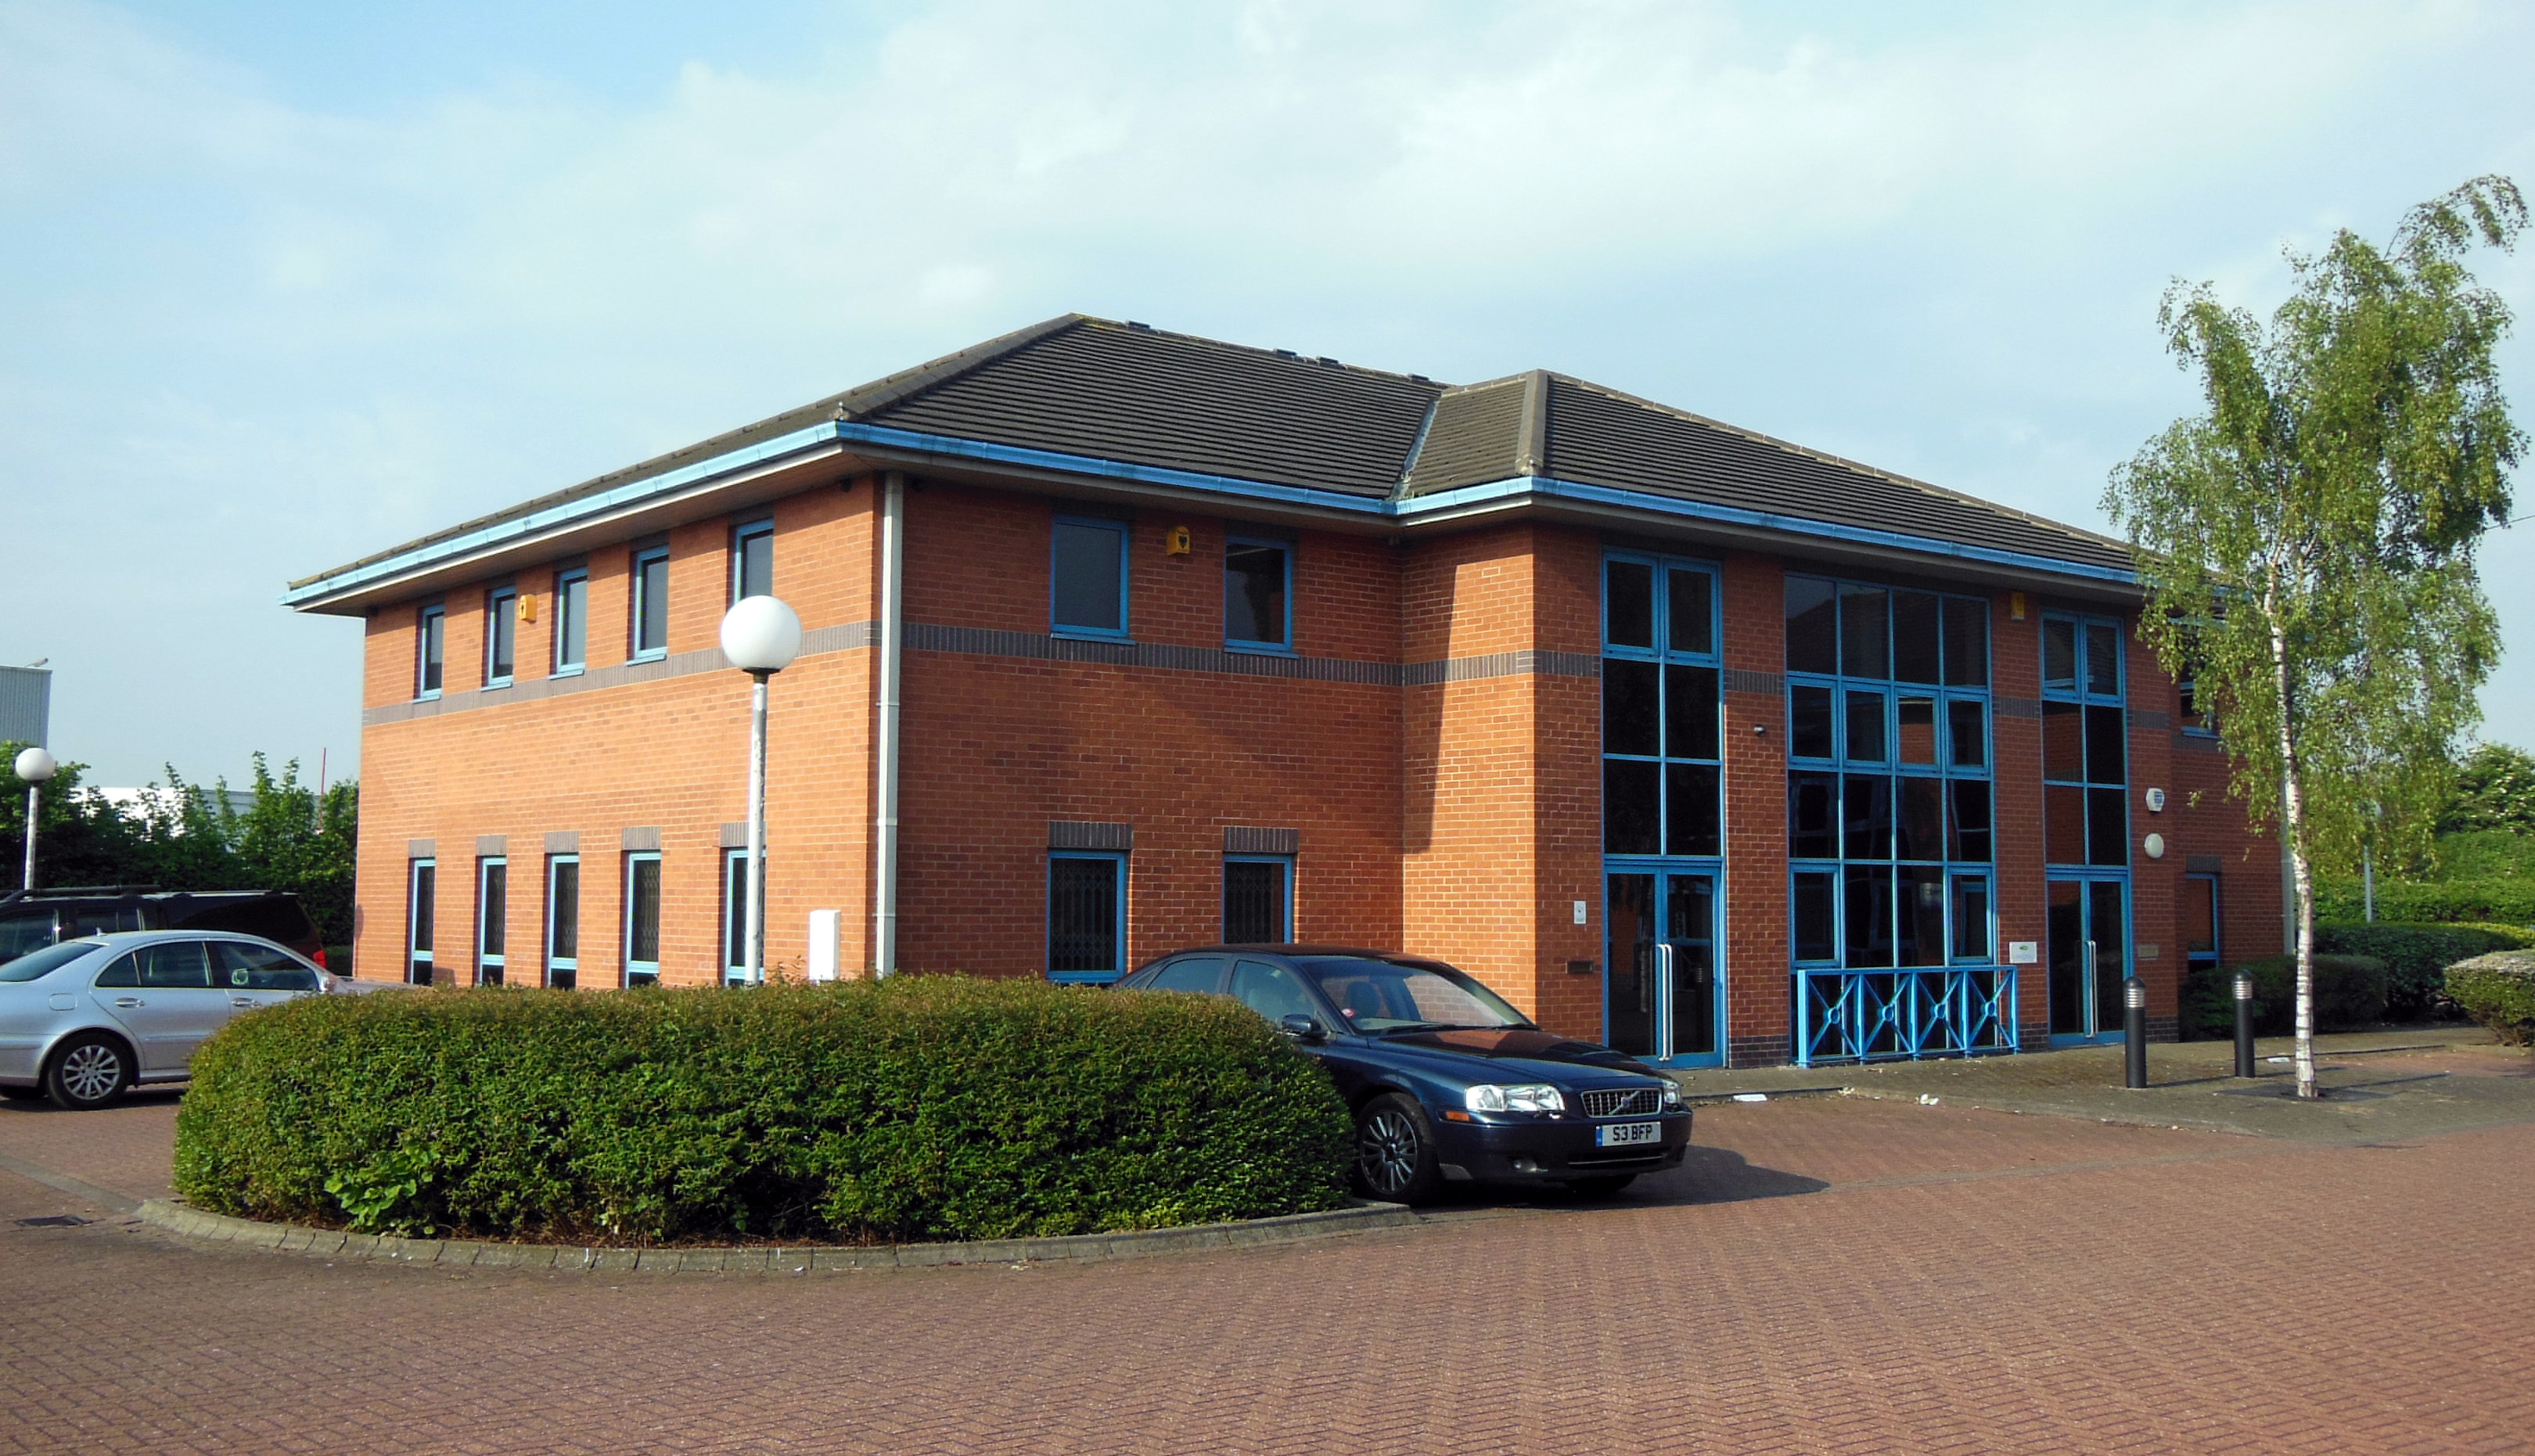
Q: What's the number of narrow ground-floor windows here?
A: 5